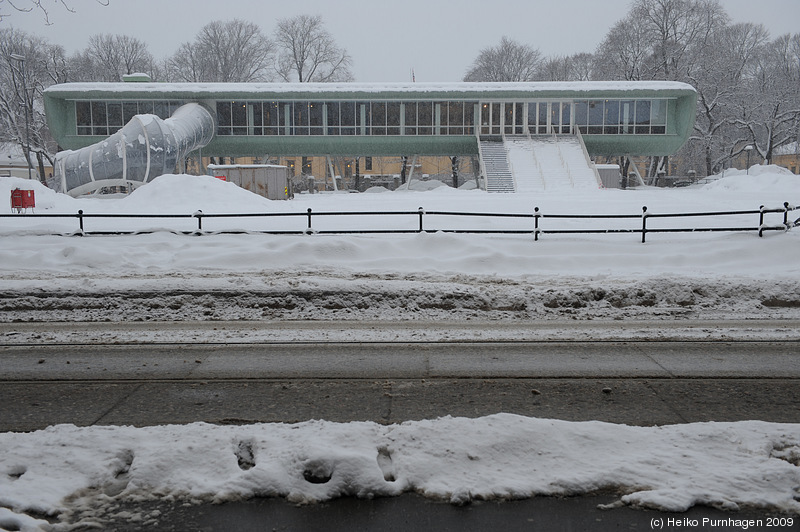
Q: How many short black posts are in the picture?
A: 8